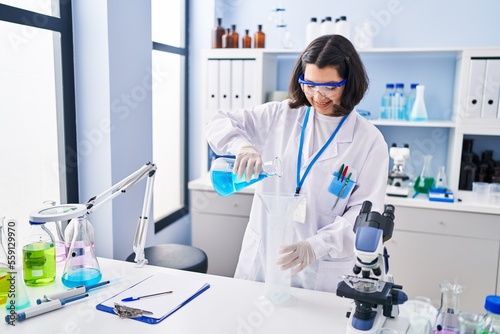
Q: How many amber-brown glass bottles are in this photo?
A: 5